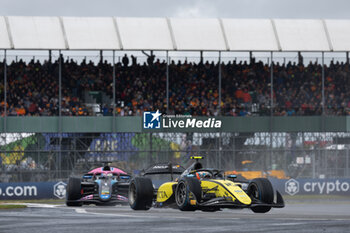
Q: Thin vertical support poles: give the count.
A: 7